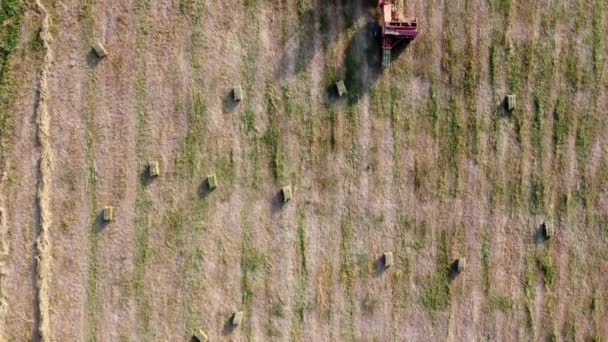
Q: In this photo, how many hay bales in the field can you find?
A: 13